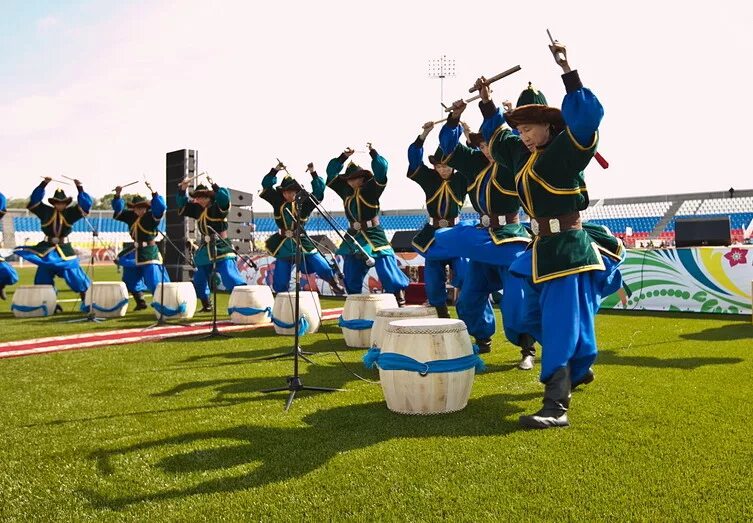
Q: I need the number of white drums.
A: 8